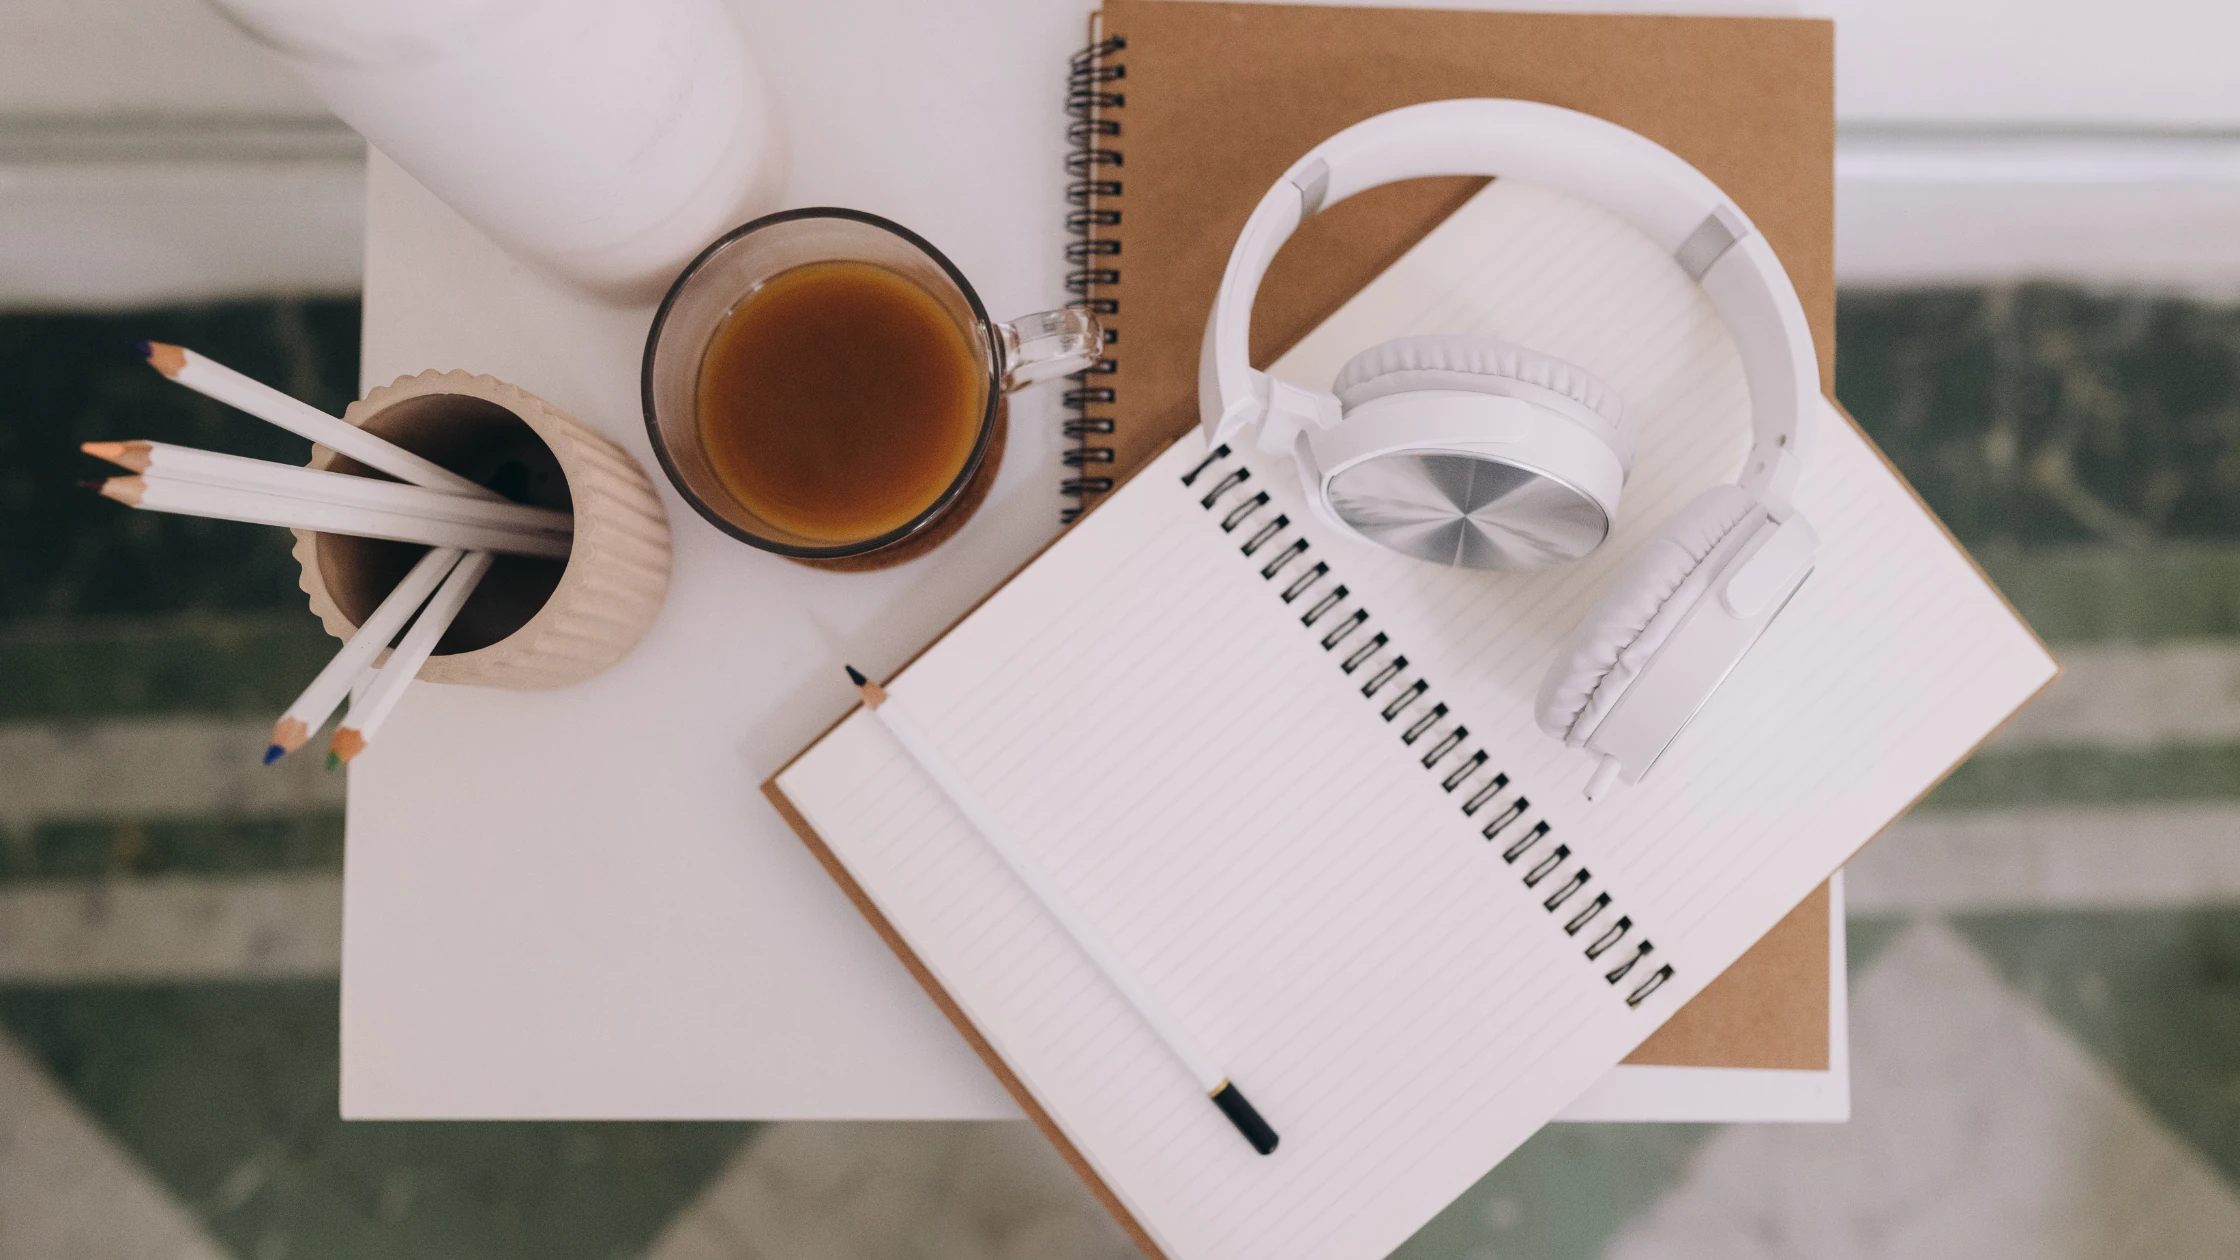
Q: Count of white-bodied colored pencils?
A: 6